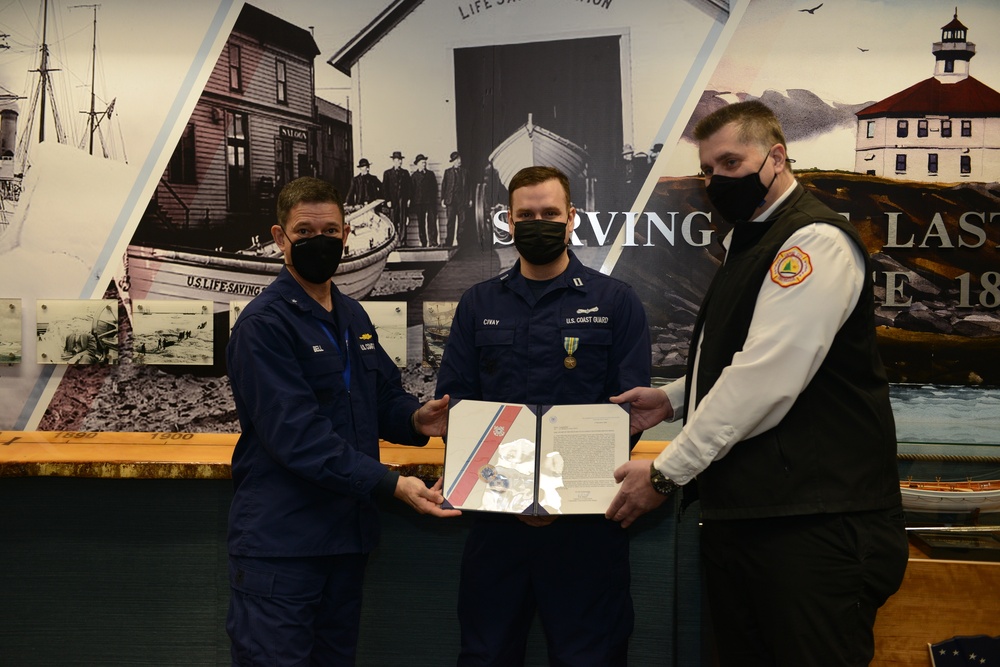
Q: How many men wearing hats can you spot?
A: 6